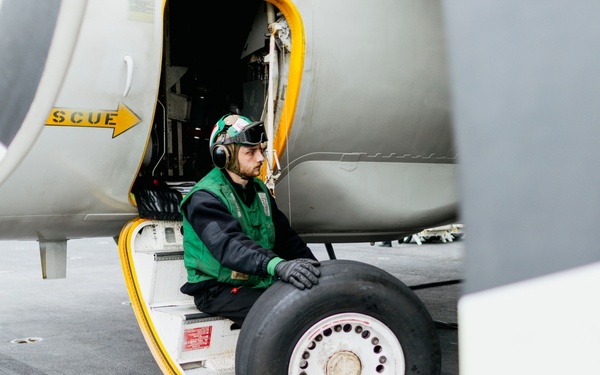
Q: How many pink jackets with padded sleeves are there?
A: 0